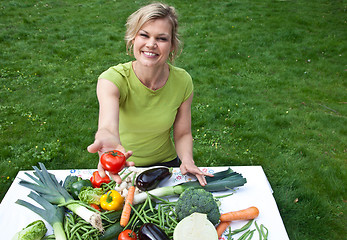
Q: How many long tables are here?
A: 1